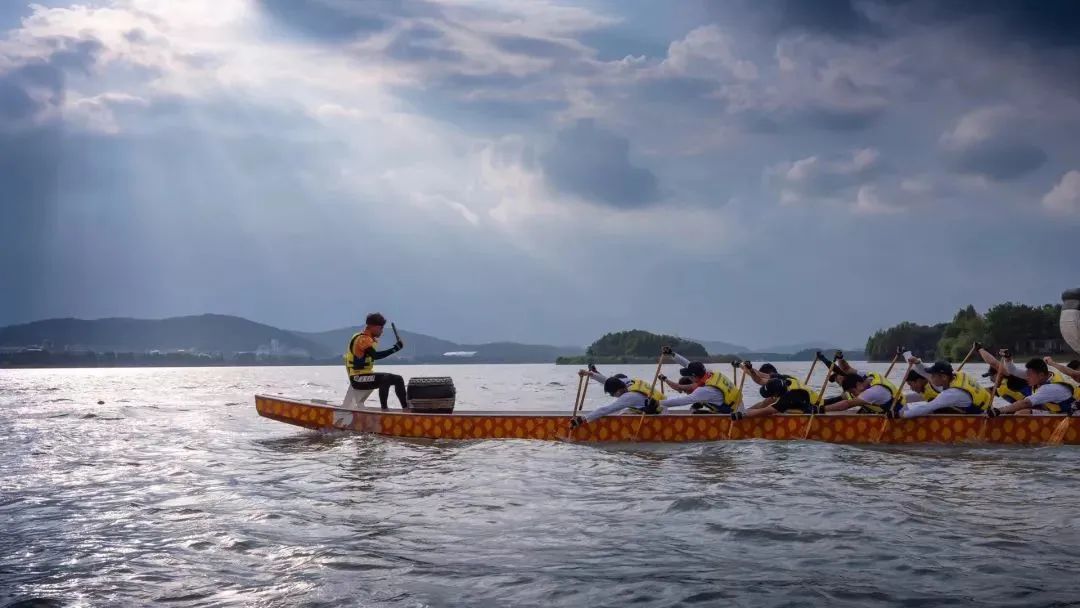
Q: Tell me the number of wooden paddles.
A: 13